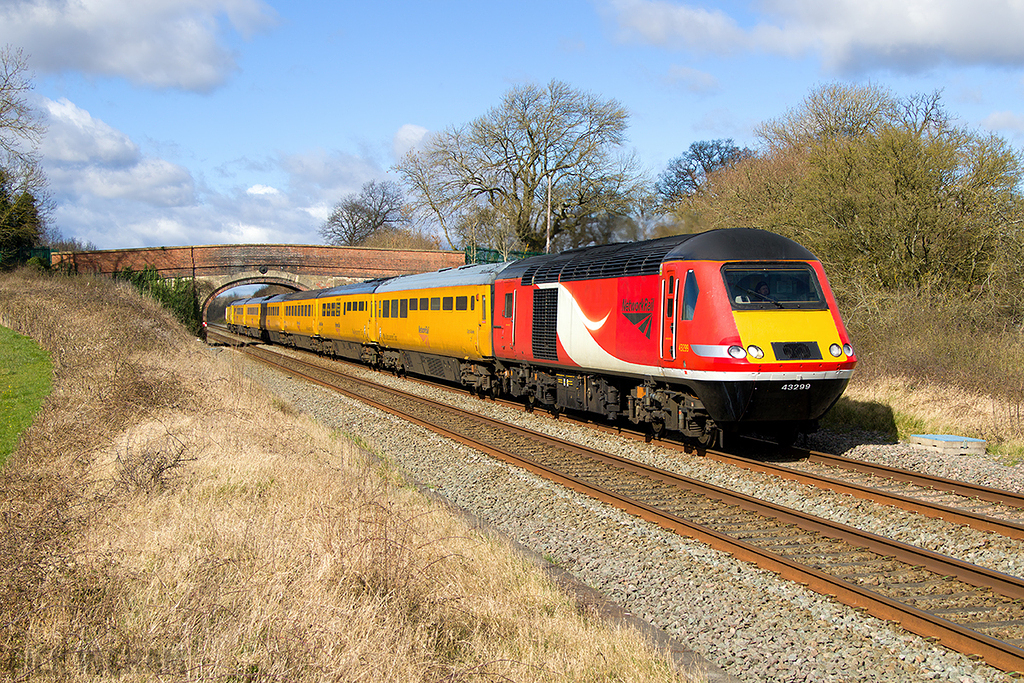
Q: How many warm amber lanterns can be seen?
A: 0